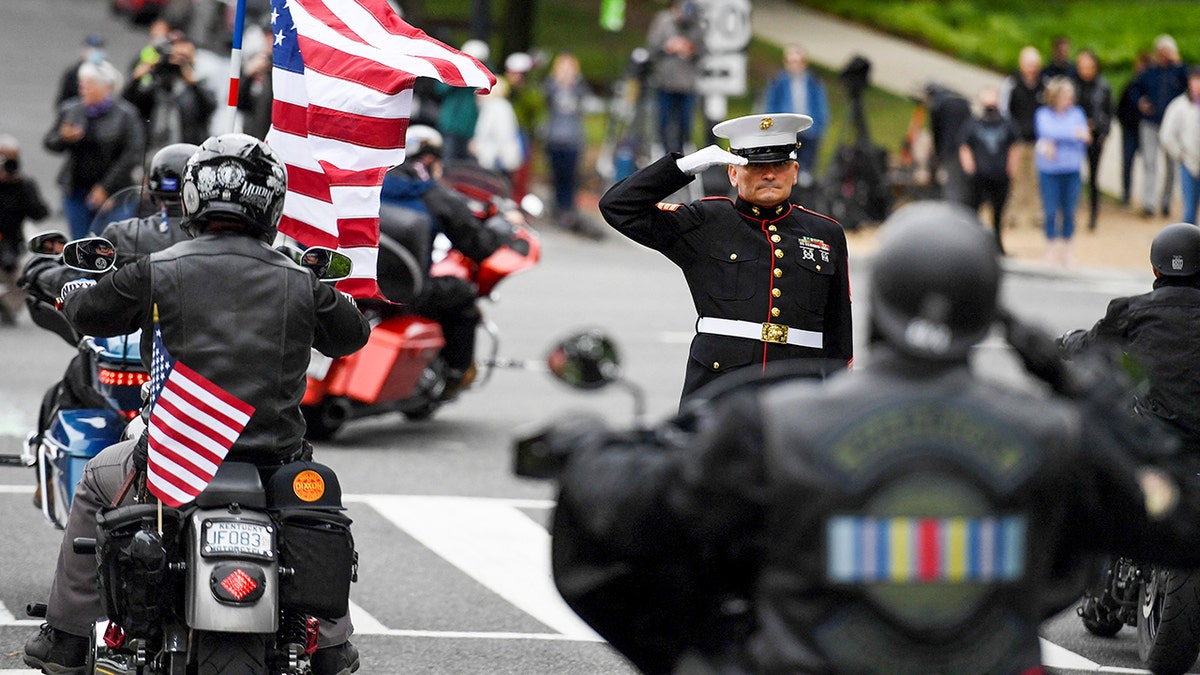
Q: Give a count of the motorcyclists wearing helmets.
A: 5